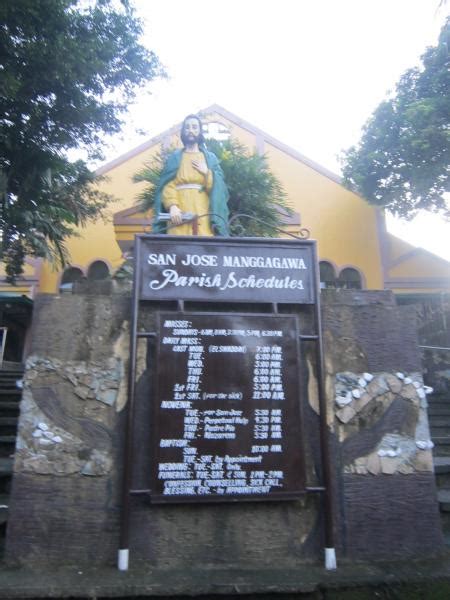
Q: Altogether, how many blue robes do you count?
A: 1